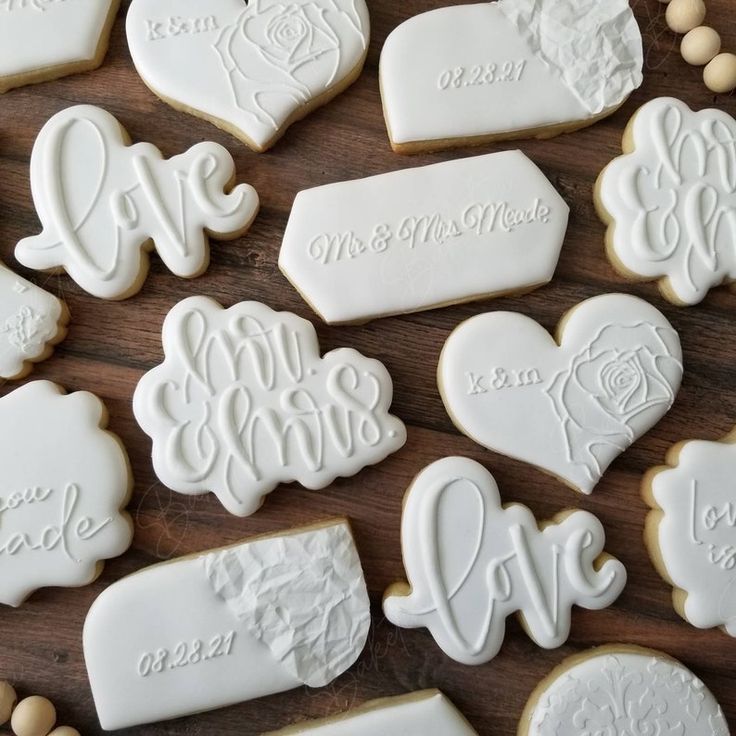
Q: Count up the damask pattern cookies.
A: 1